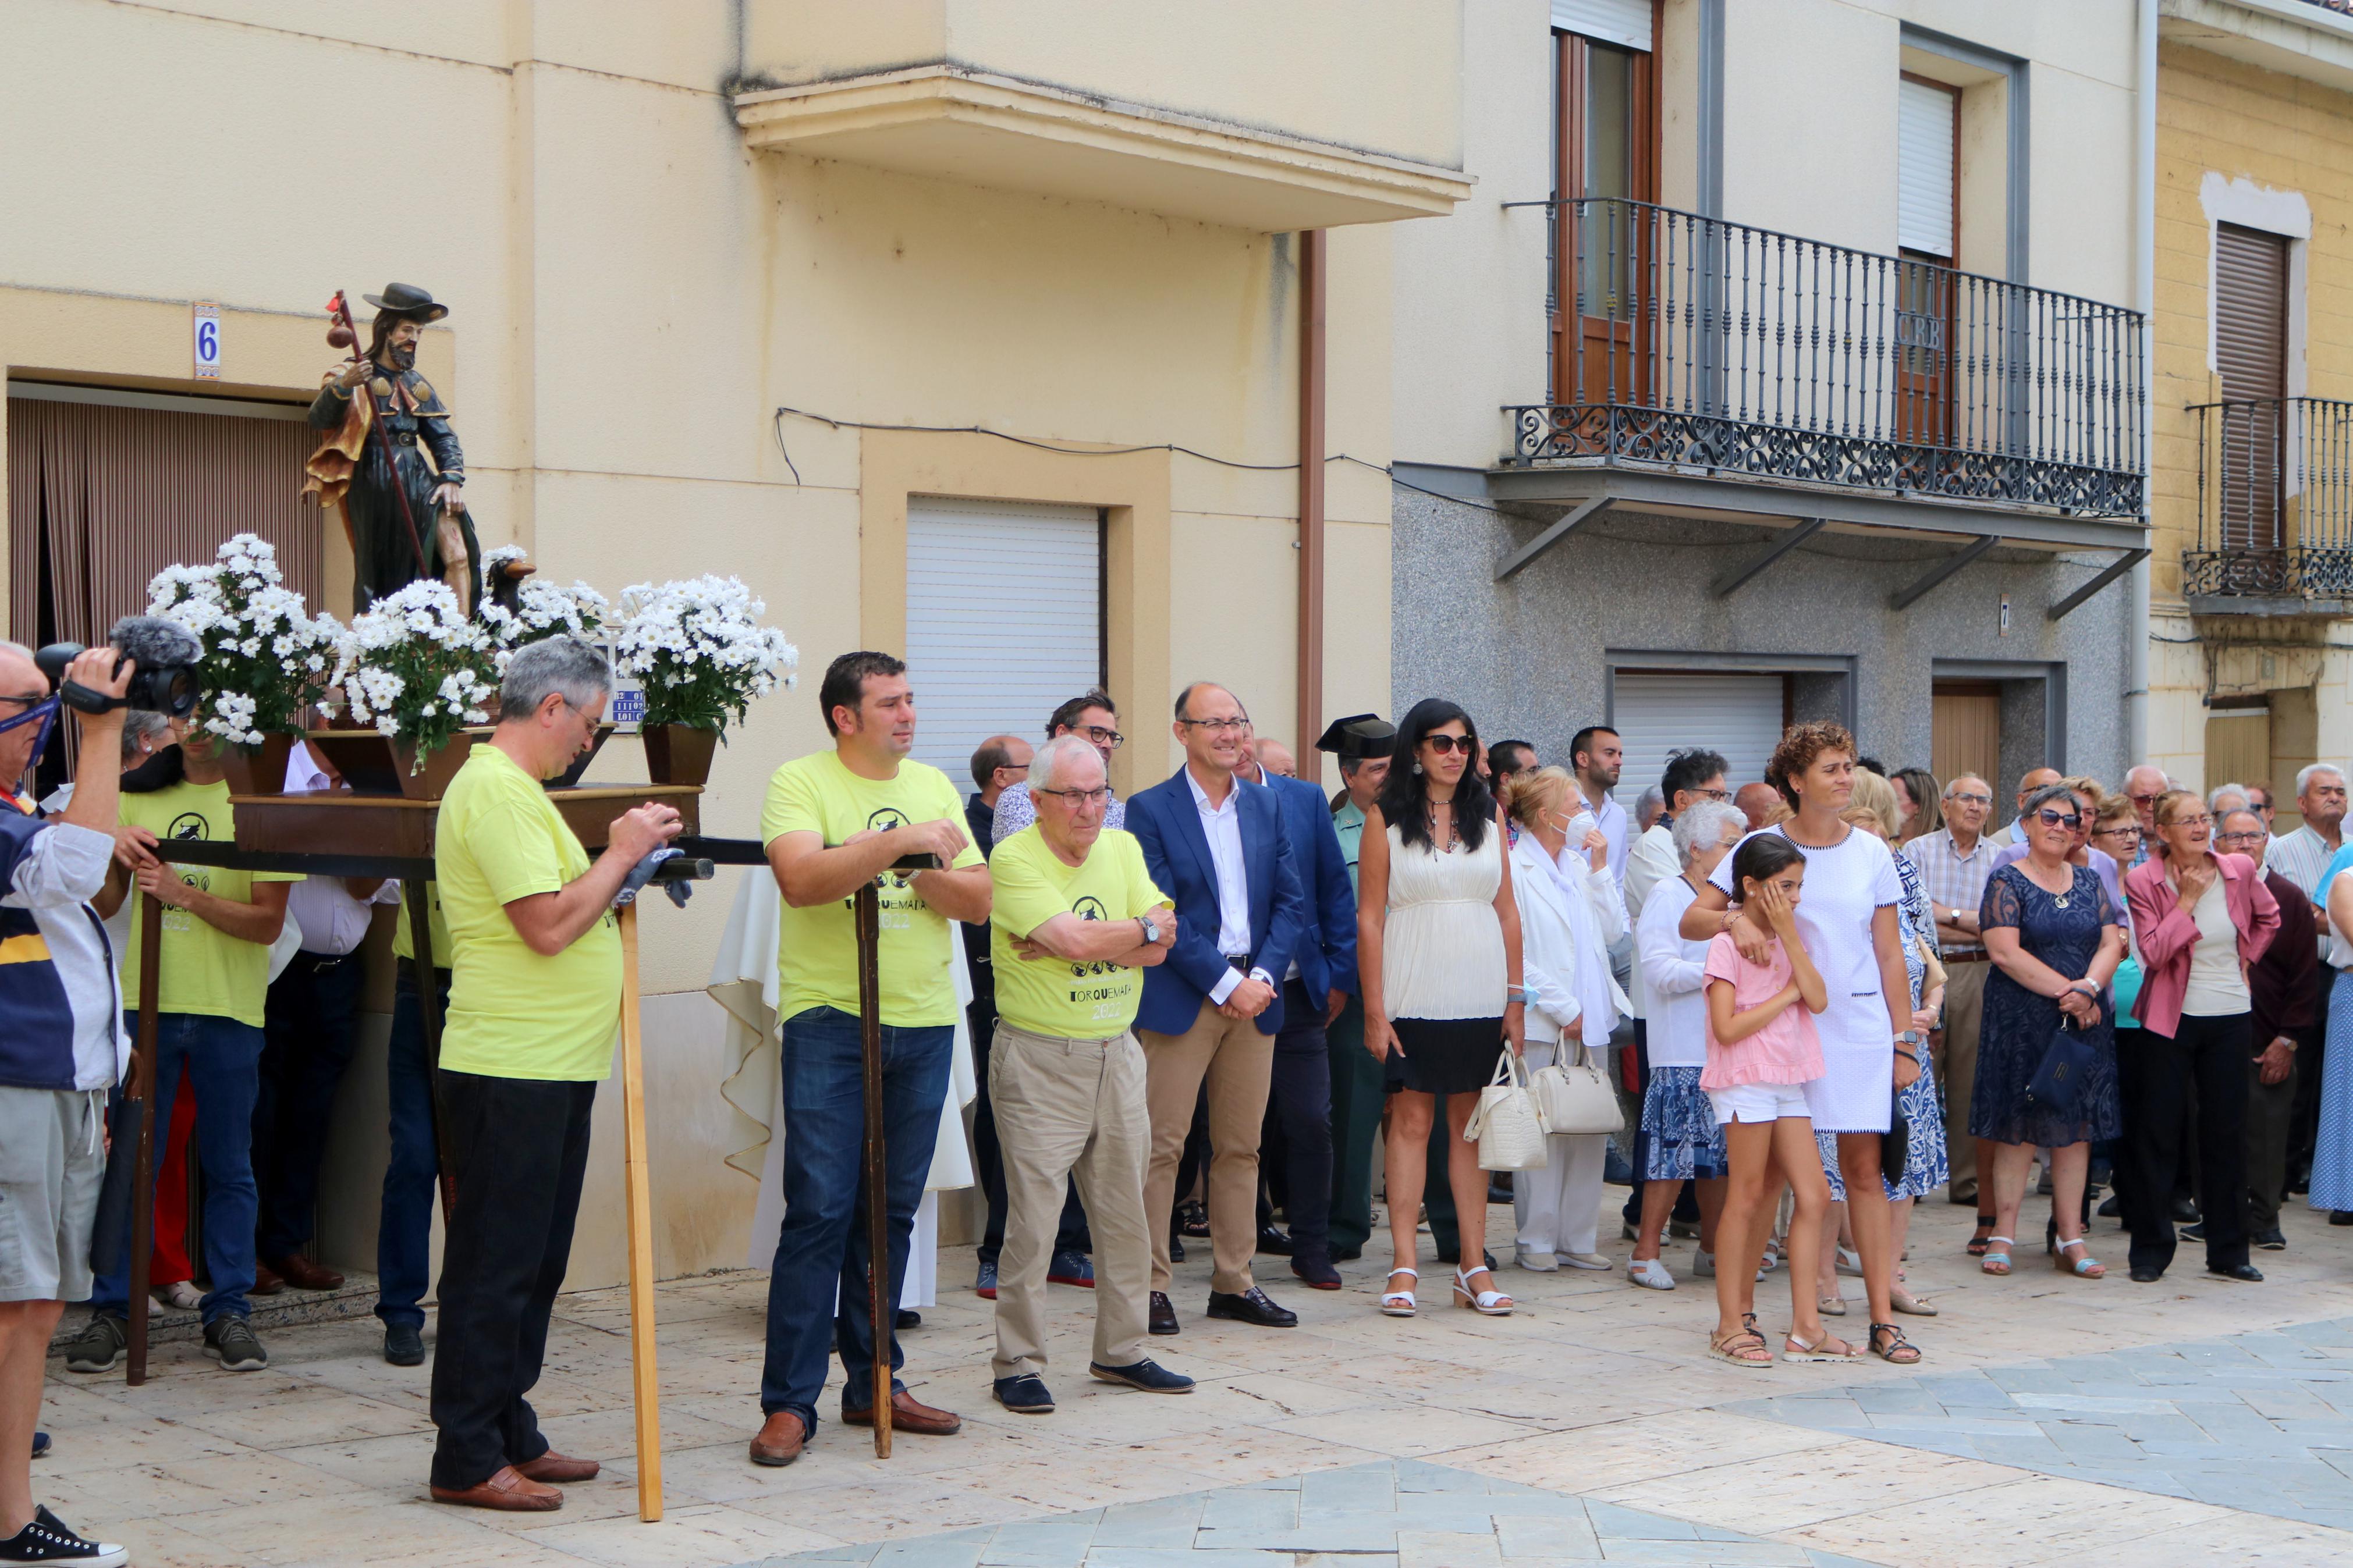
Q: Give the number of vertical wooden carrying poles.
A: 4